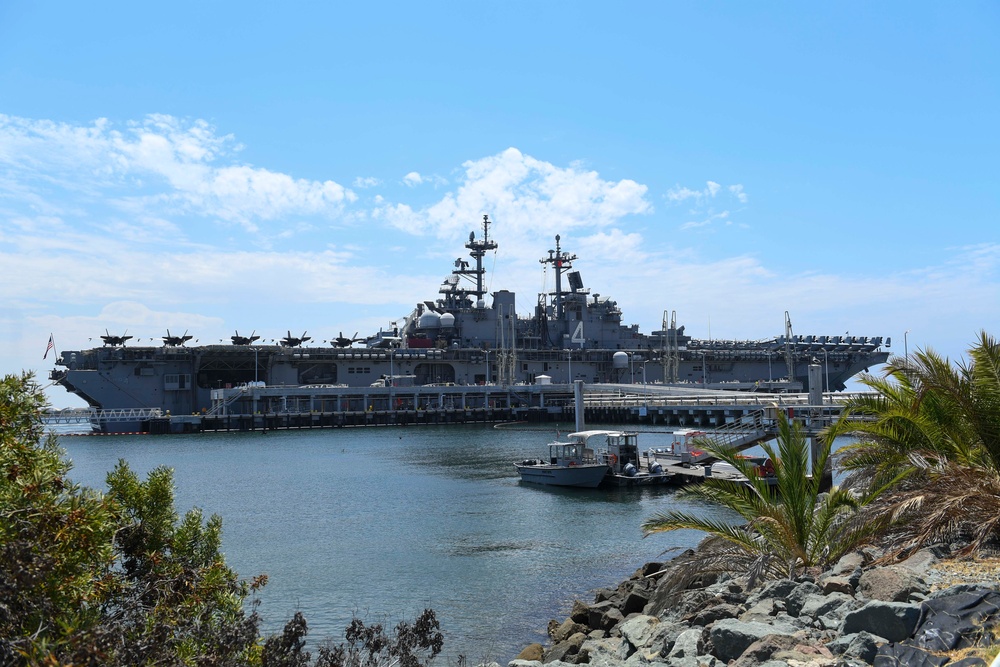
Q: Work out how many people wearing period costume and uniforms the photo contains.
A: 0